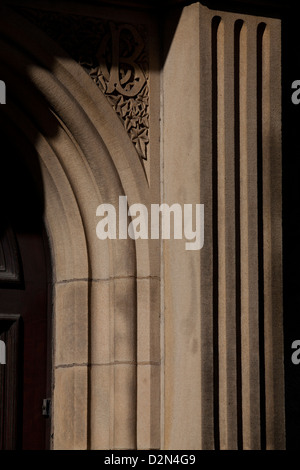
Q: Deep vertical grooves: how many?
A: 3